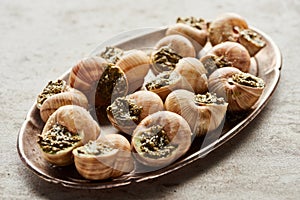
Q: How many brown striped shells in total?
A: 14